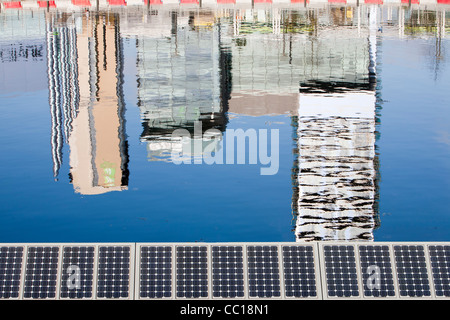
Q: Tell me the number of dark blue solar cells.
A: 13